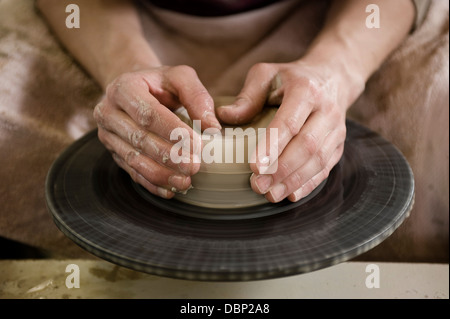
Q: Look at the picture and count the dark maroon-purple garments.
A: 1